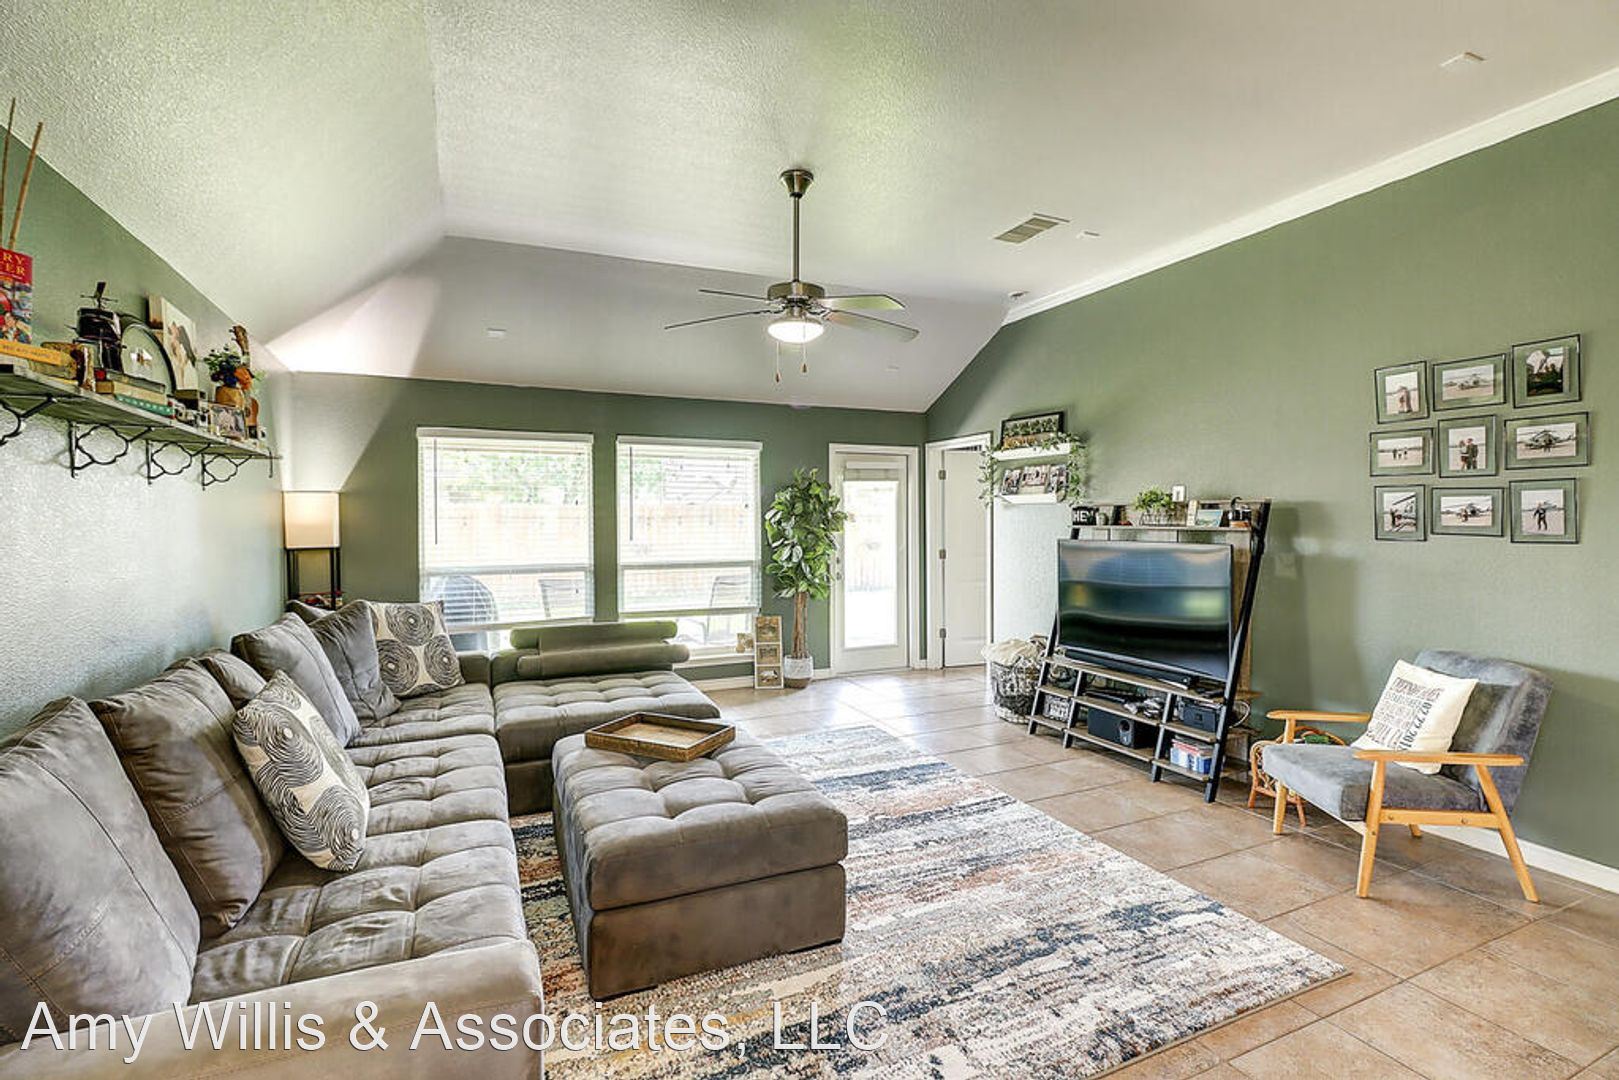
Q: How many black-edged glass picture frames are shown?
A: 9